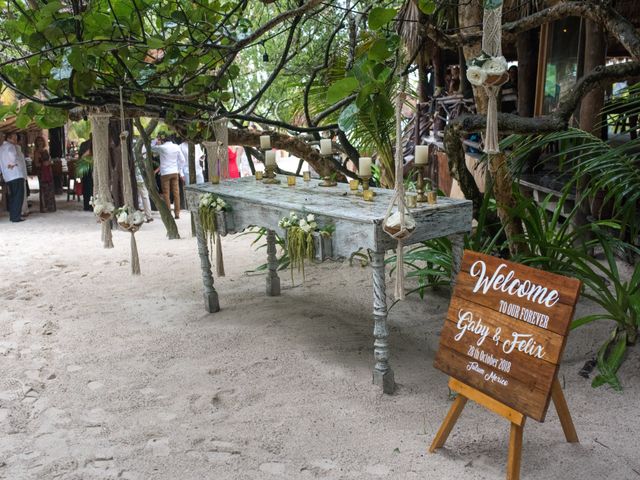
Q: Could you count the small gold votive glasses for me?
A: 8